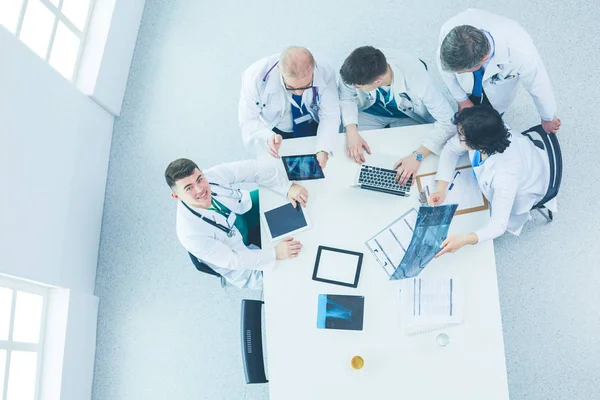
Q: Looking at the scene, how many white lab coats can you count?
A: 5